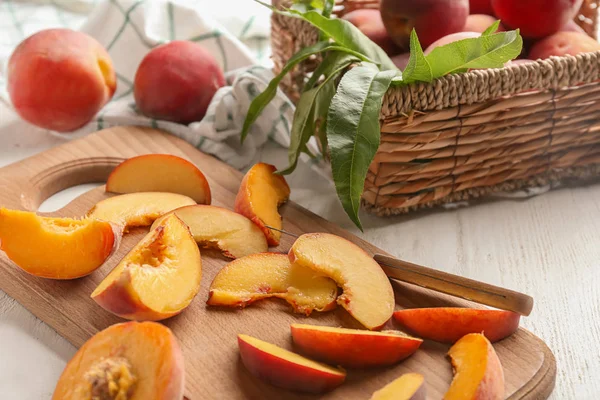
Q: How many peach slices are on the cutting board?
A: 13